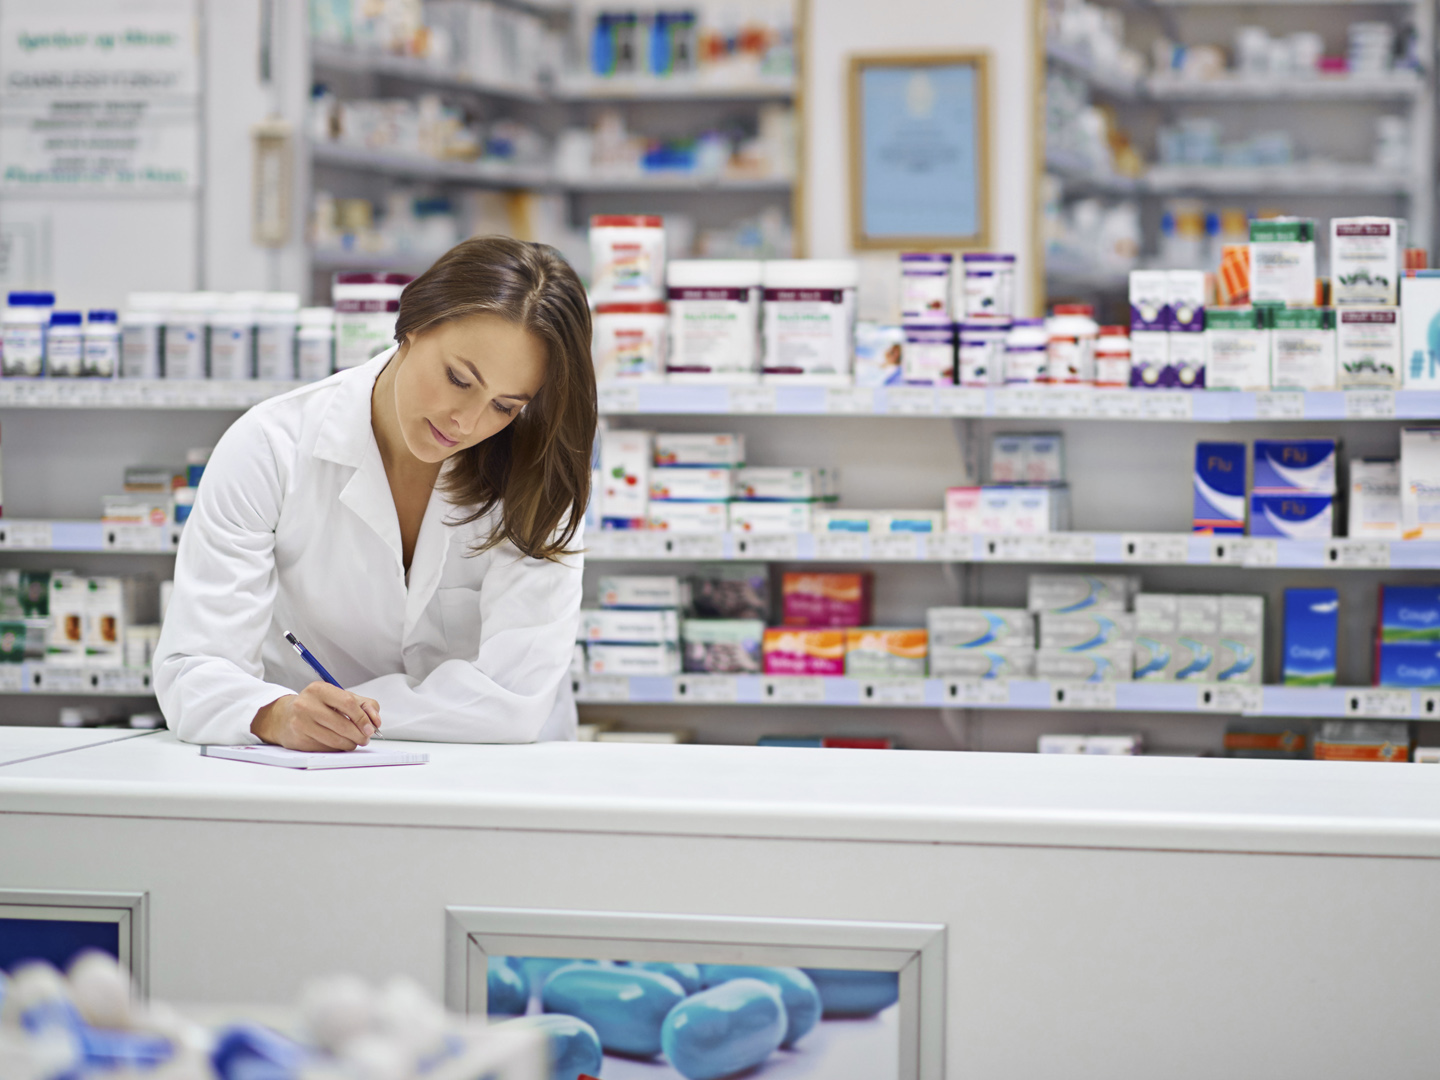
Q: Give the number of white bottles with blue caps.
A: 3